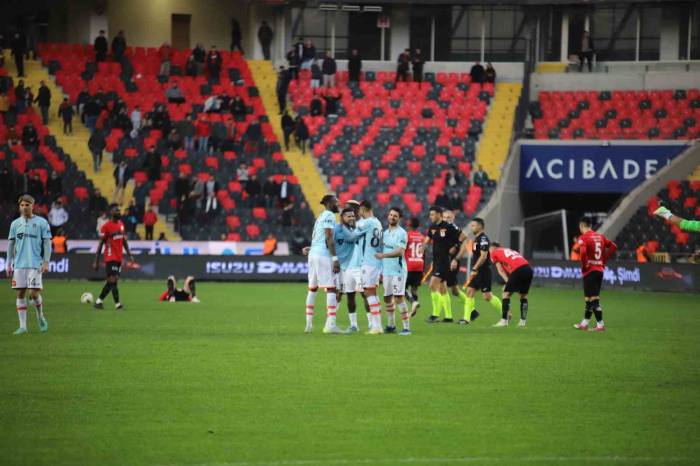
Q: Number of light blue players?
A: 6